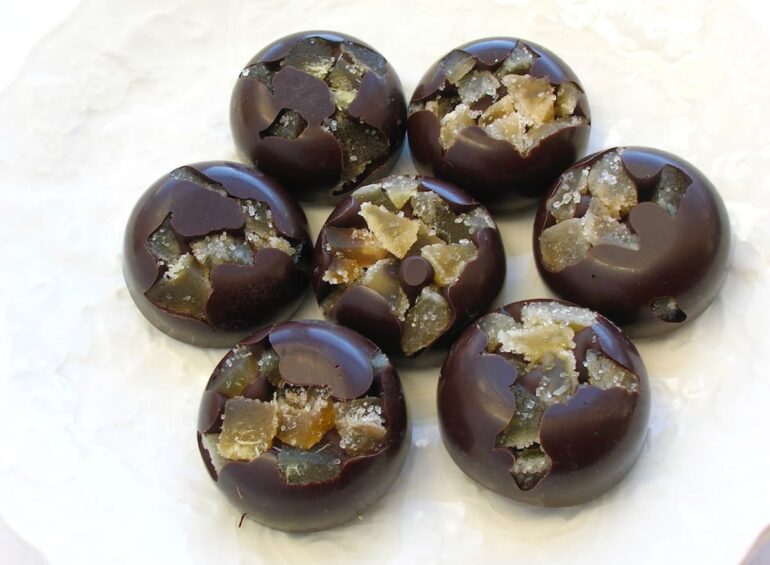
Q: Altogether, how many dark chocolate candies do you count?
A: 7